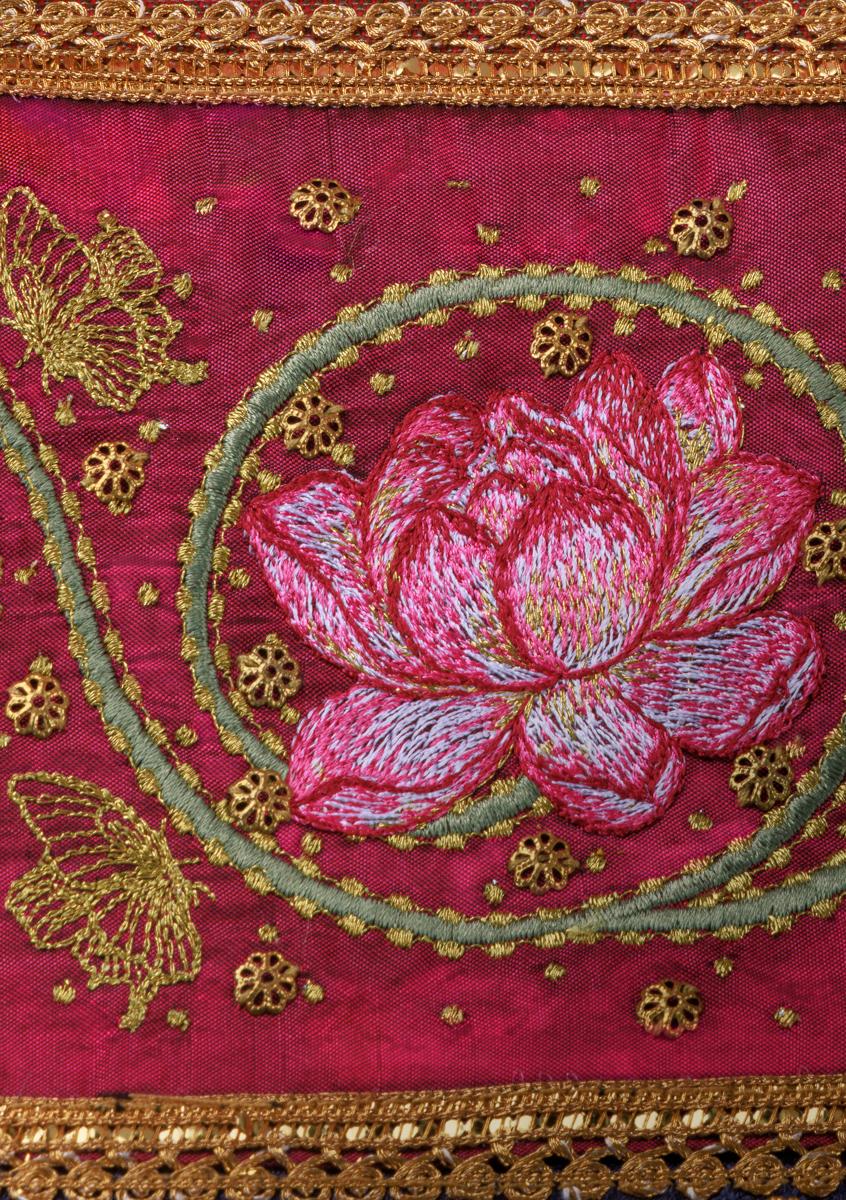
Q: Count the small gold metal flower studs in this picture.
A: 13